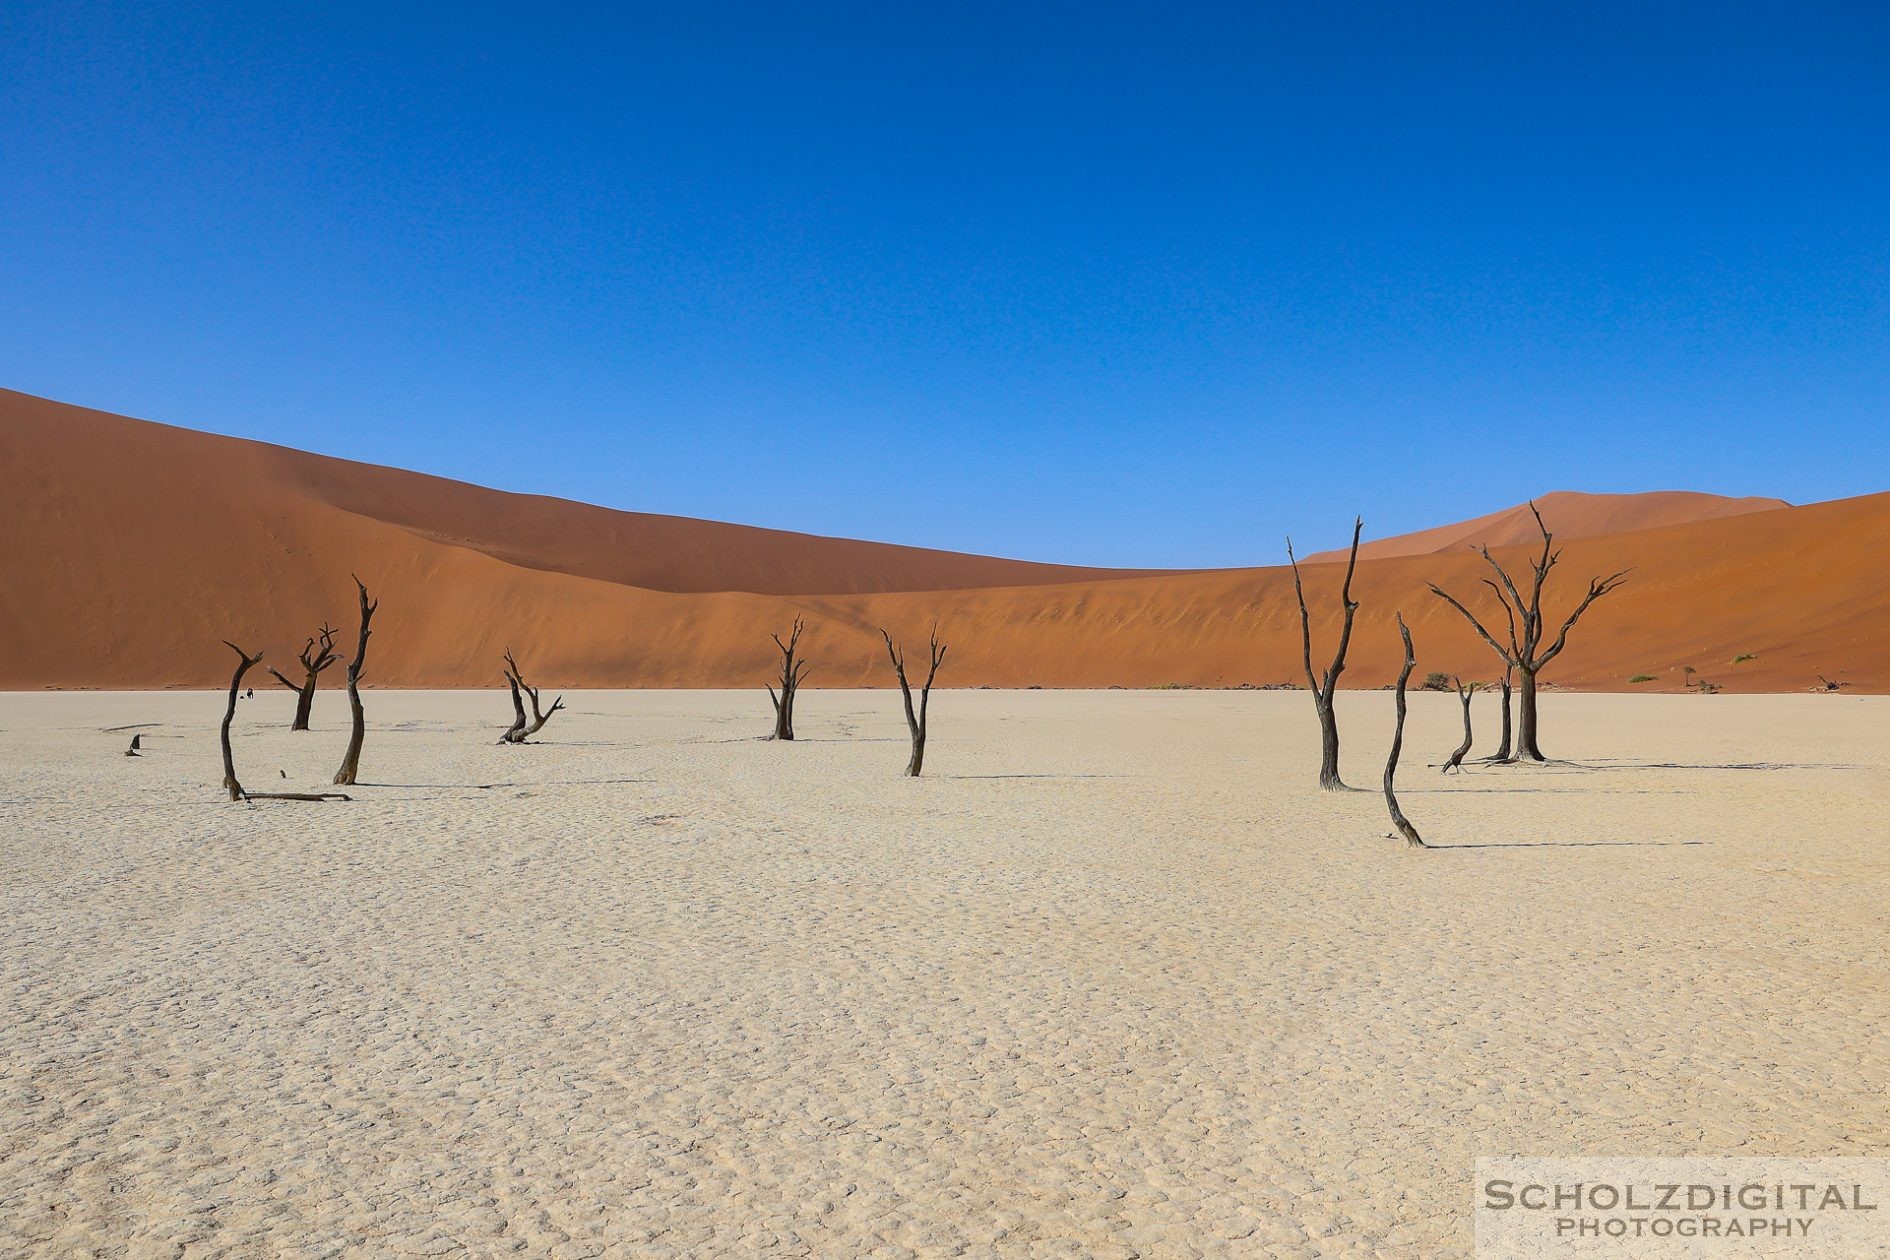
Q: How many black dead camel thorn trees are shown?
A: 11